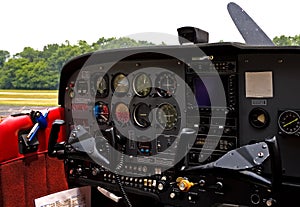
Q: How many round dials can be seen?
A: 10